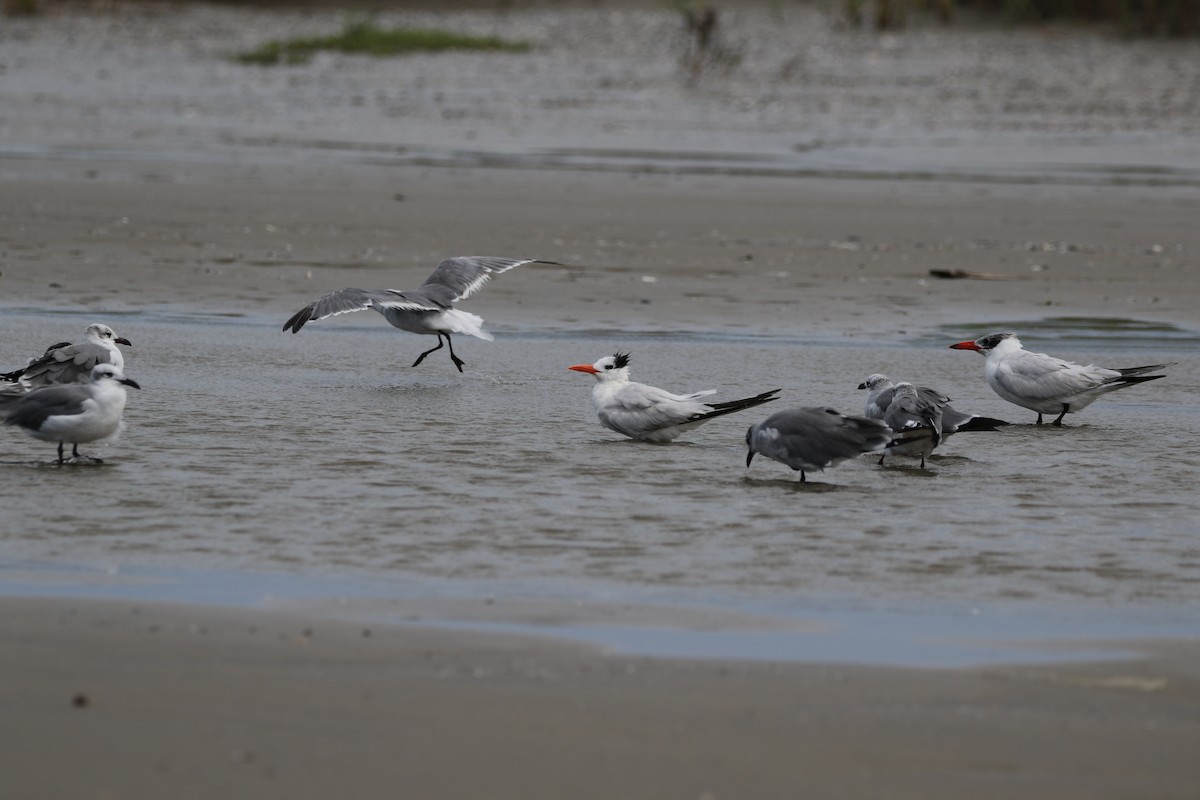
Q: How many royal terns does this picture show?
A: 1